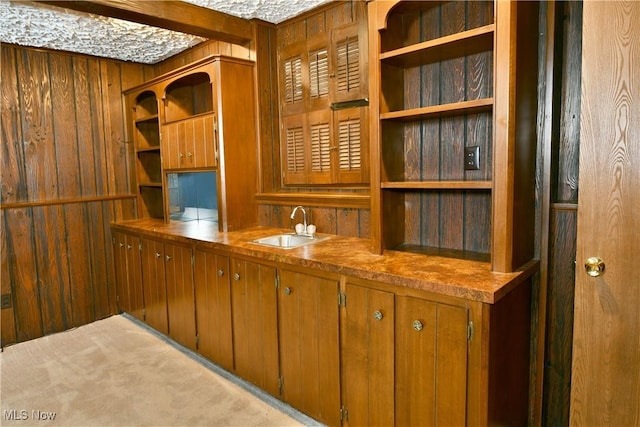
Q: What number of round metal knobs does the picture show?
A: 12